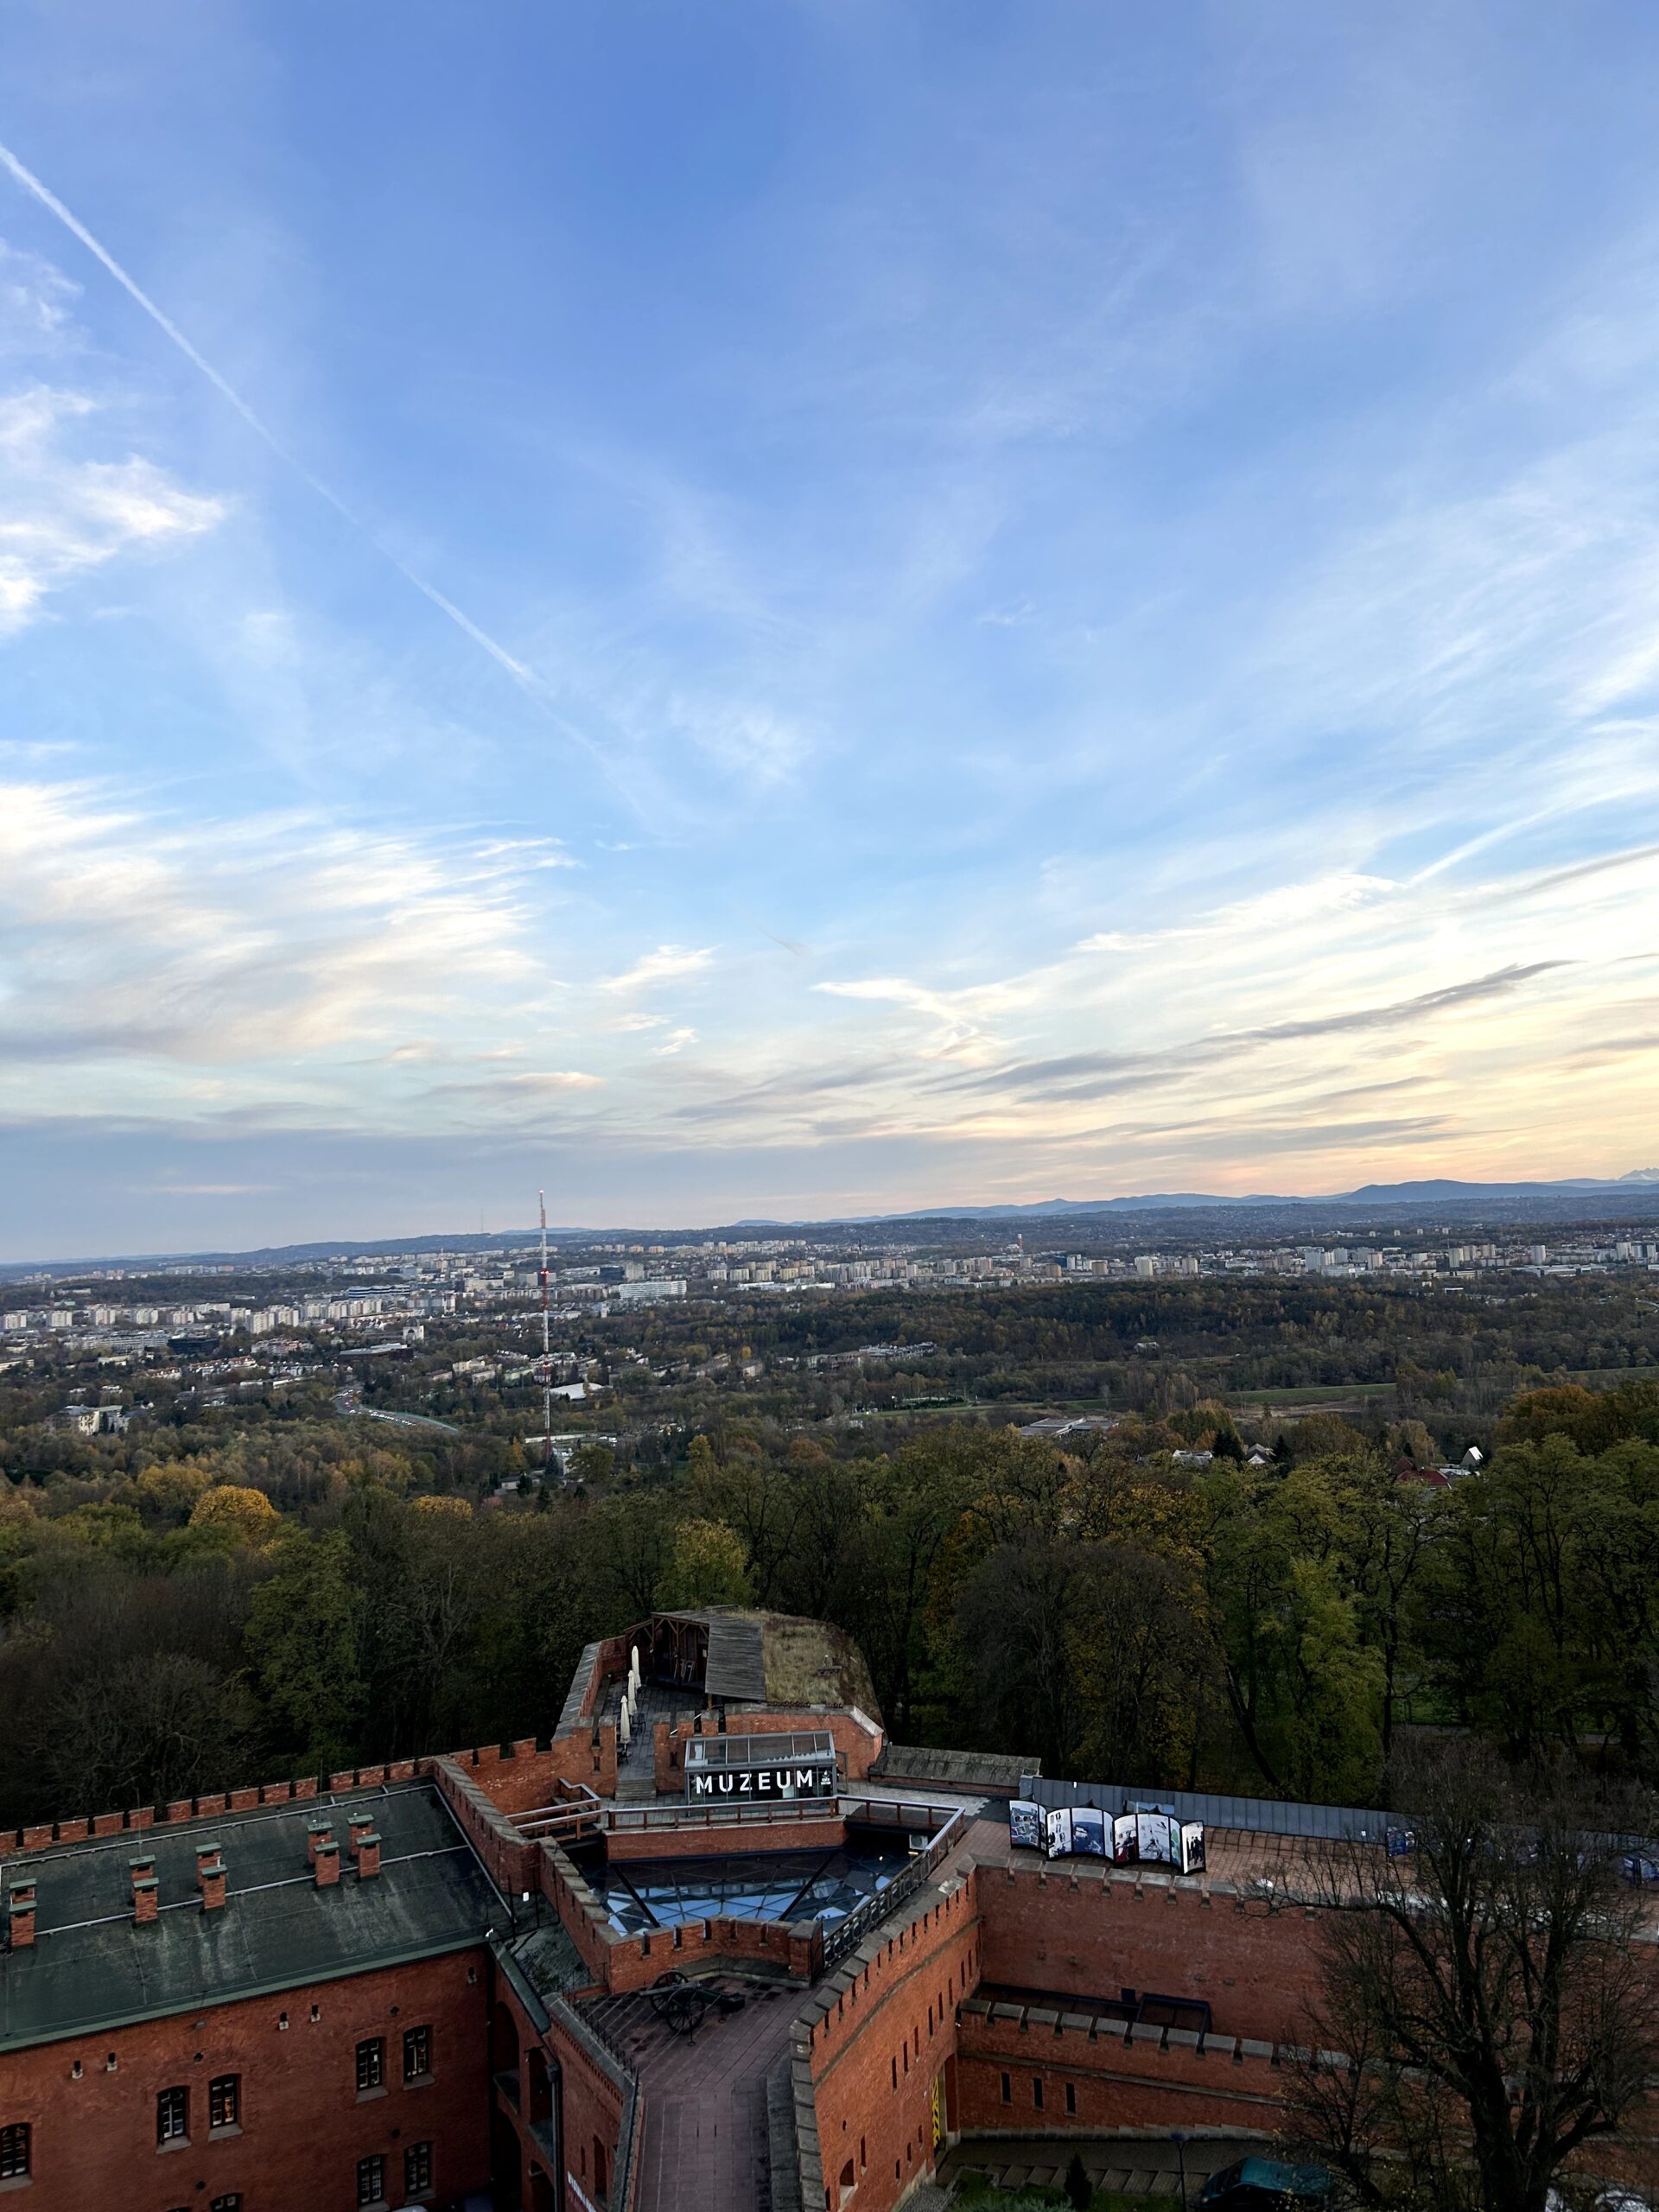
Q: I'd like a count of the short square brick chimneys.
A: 10